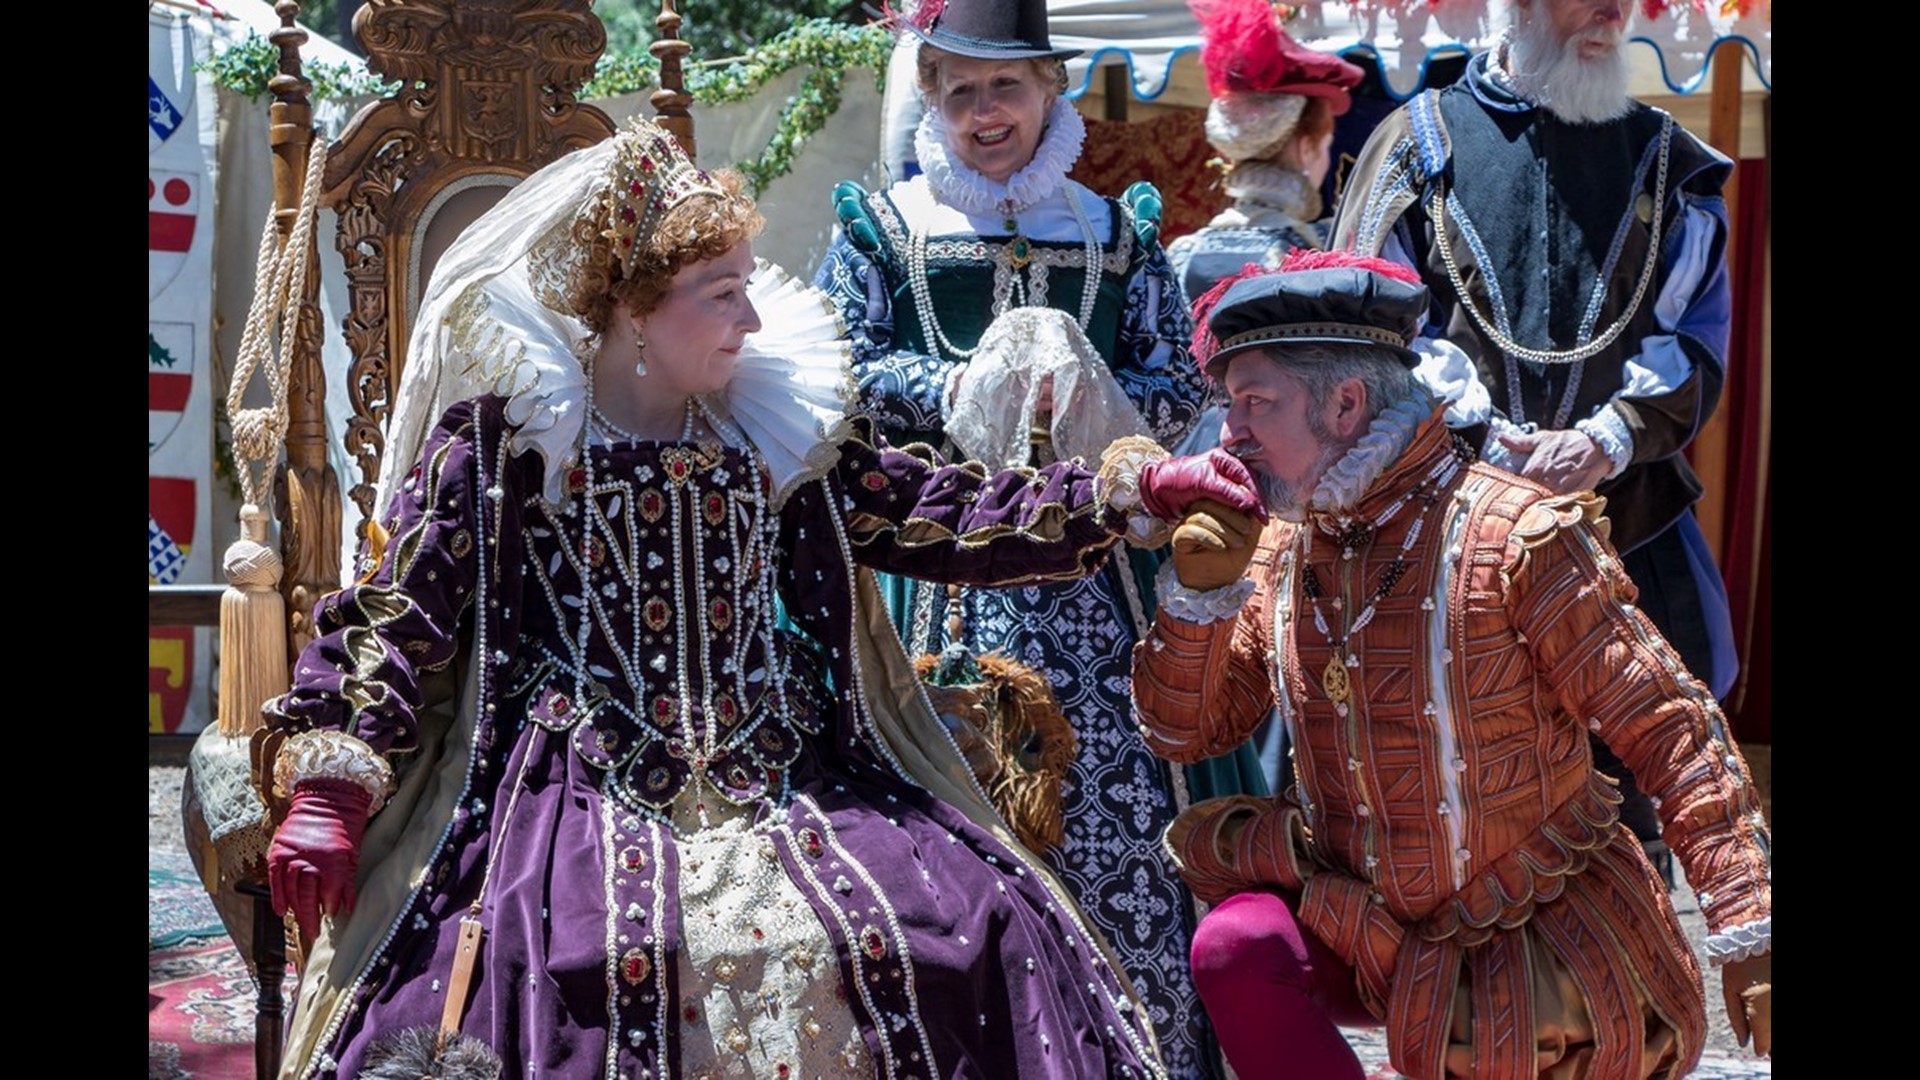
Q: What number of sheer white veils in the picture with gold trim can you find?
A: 1